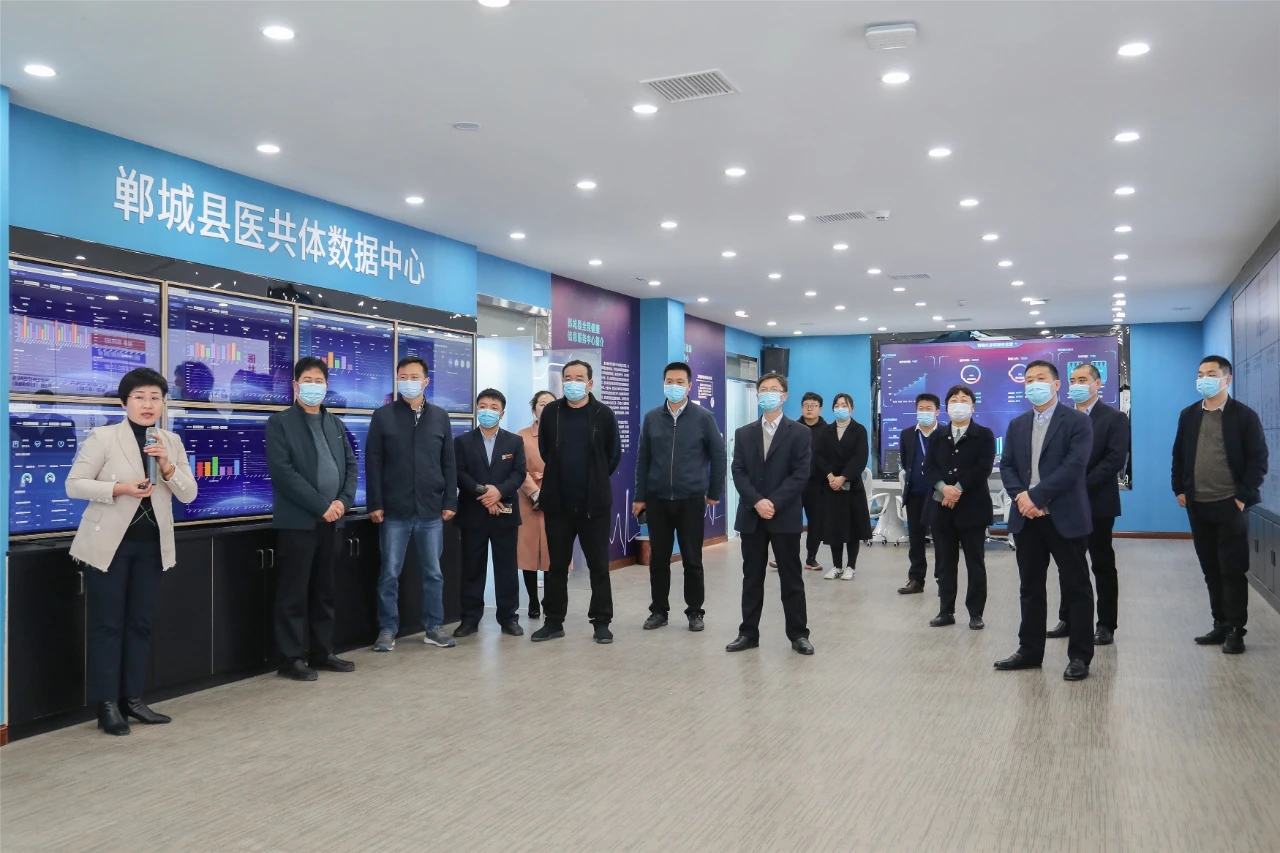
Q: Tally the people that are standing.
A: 15